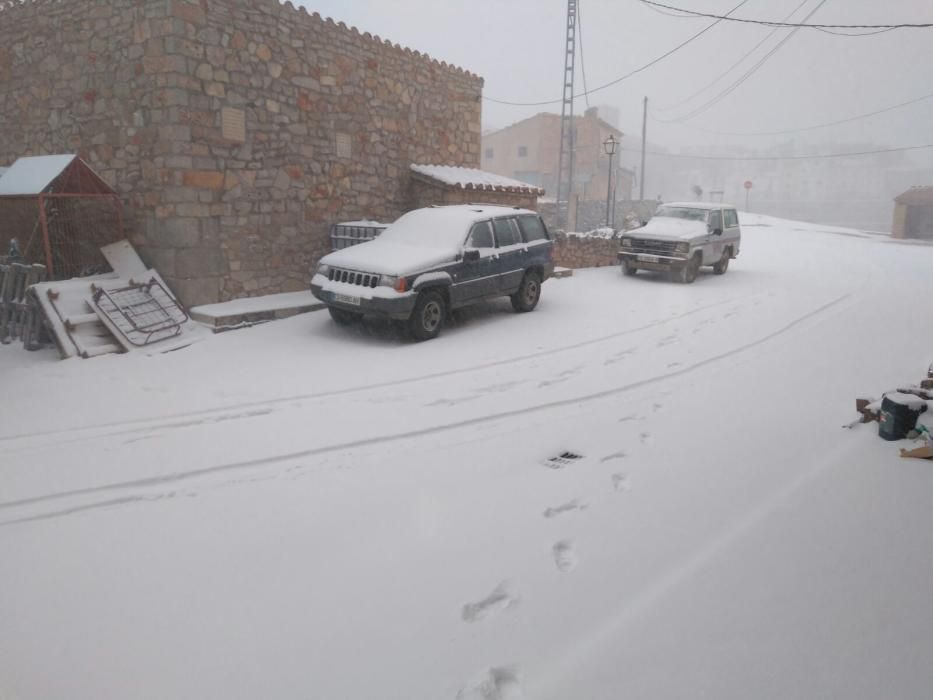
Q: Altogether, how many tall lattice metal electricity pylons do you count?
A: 1